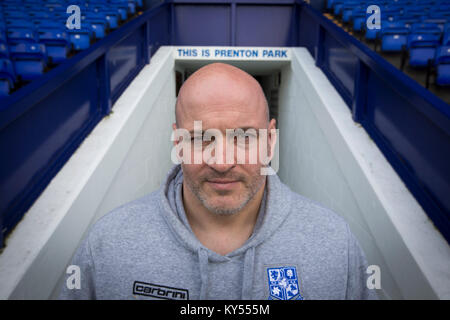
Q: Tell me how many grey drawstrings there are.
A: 2